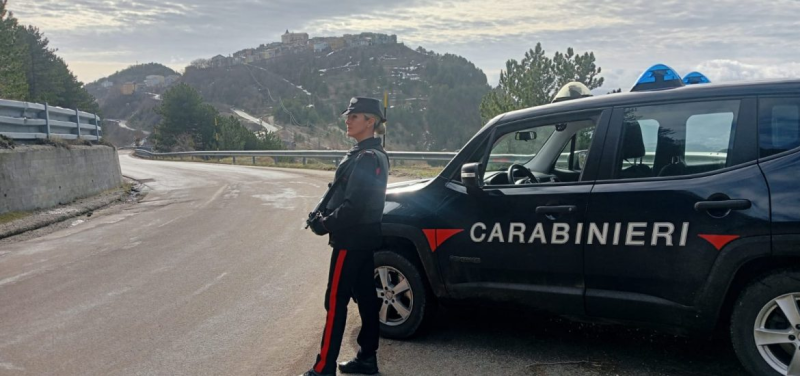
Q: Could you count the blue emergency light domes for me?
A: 2